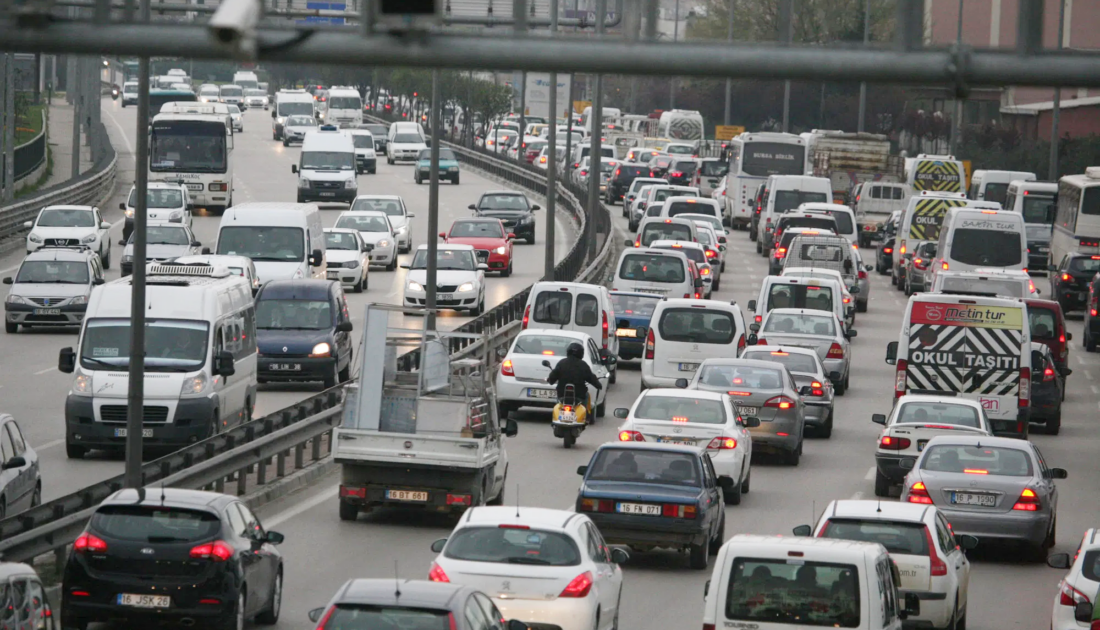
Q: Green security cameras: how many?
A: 0